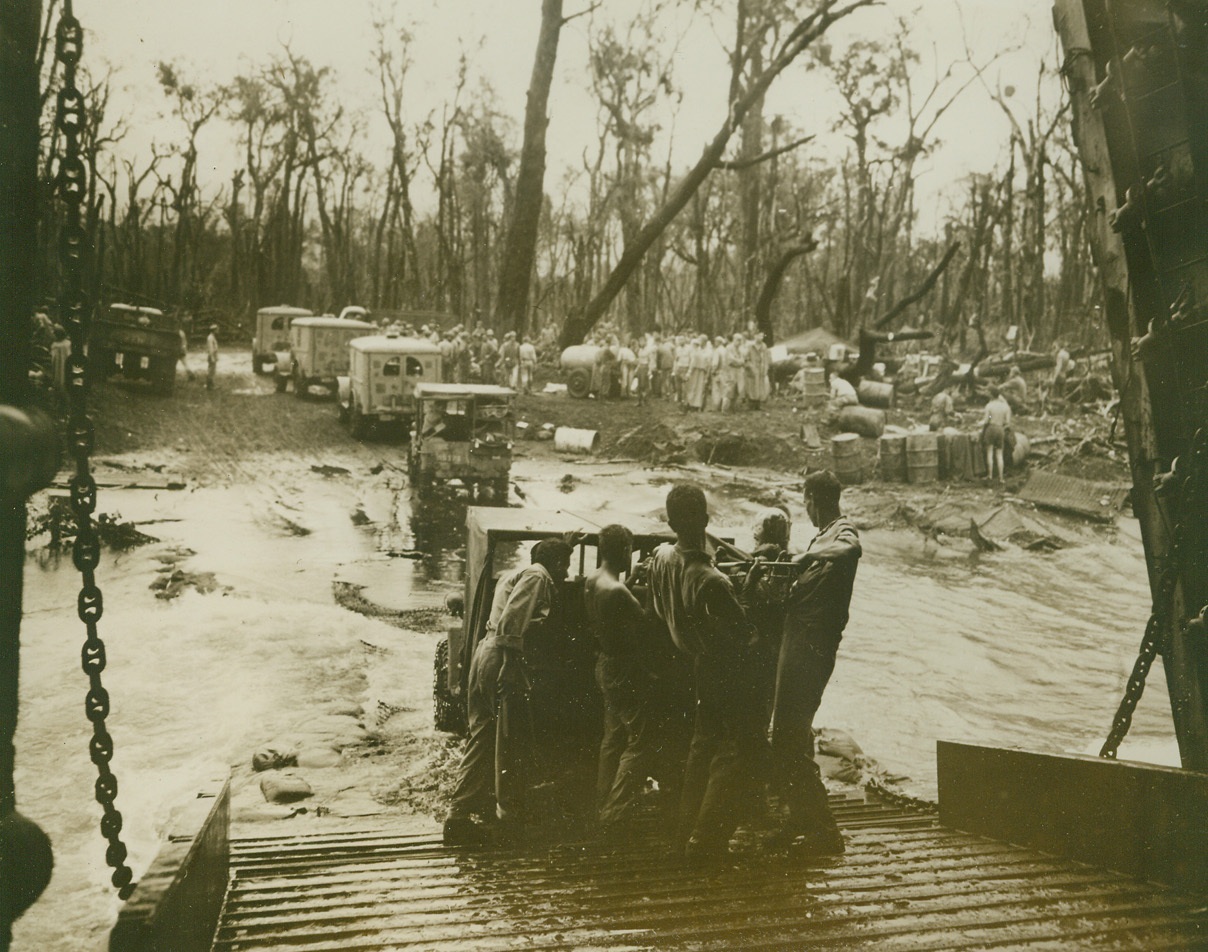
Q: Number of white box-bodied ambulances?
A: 3